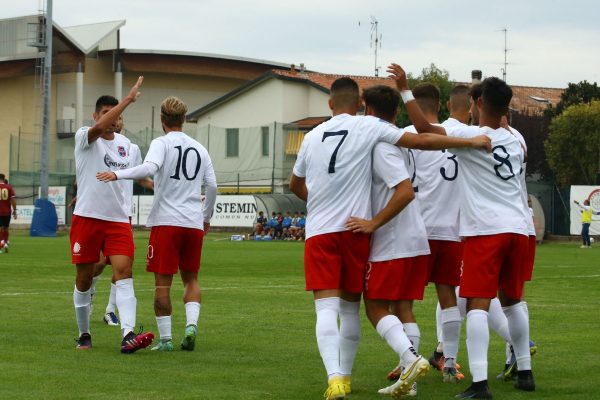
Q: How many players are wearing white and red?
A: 9